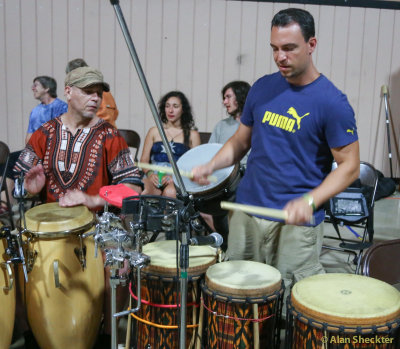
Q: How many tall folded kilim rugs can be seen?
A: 0